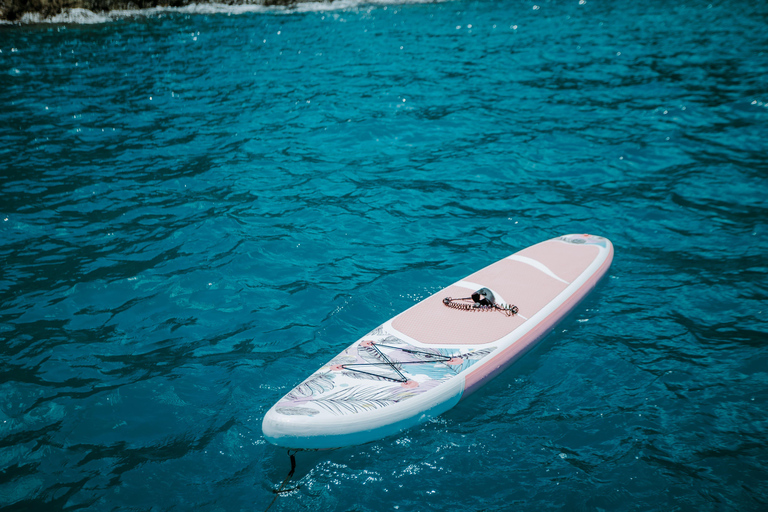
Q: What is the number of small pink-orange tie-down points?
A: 4